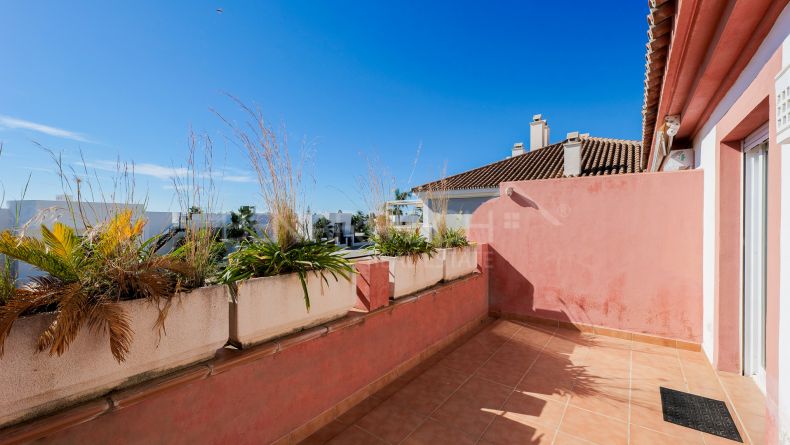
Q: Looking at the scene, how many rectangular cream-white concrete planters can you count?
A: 4